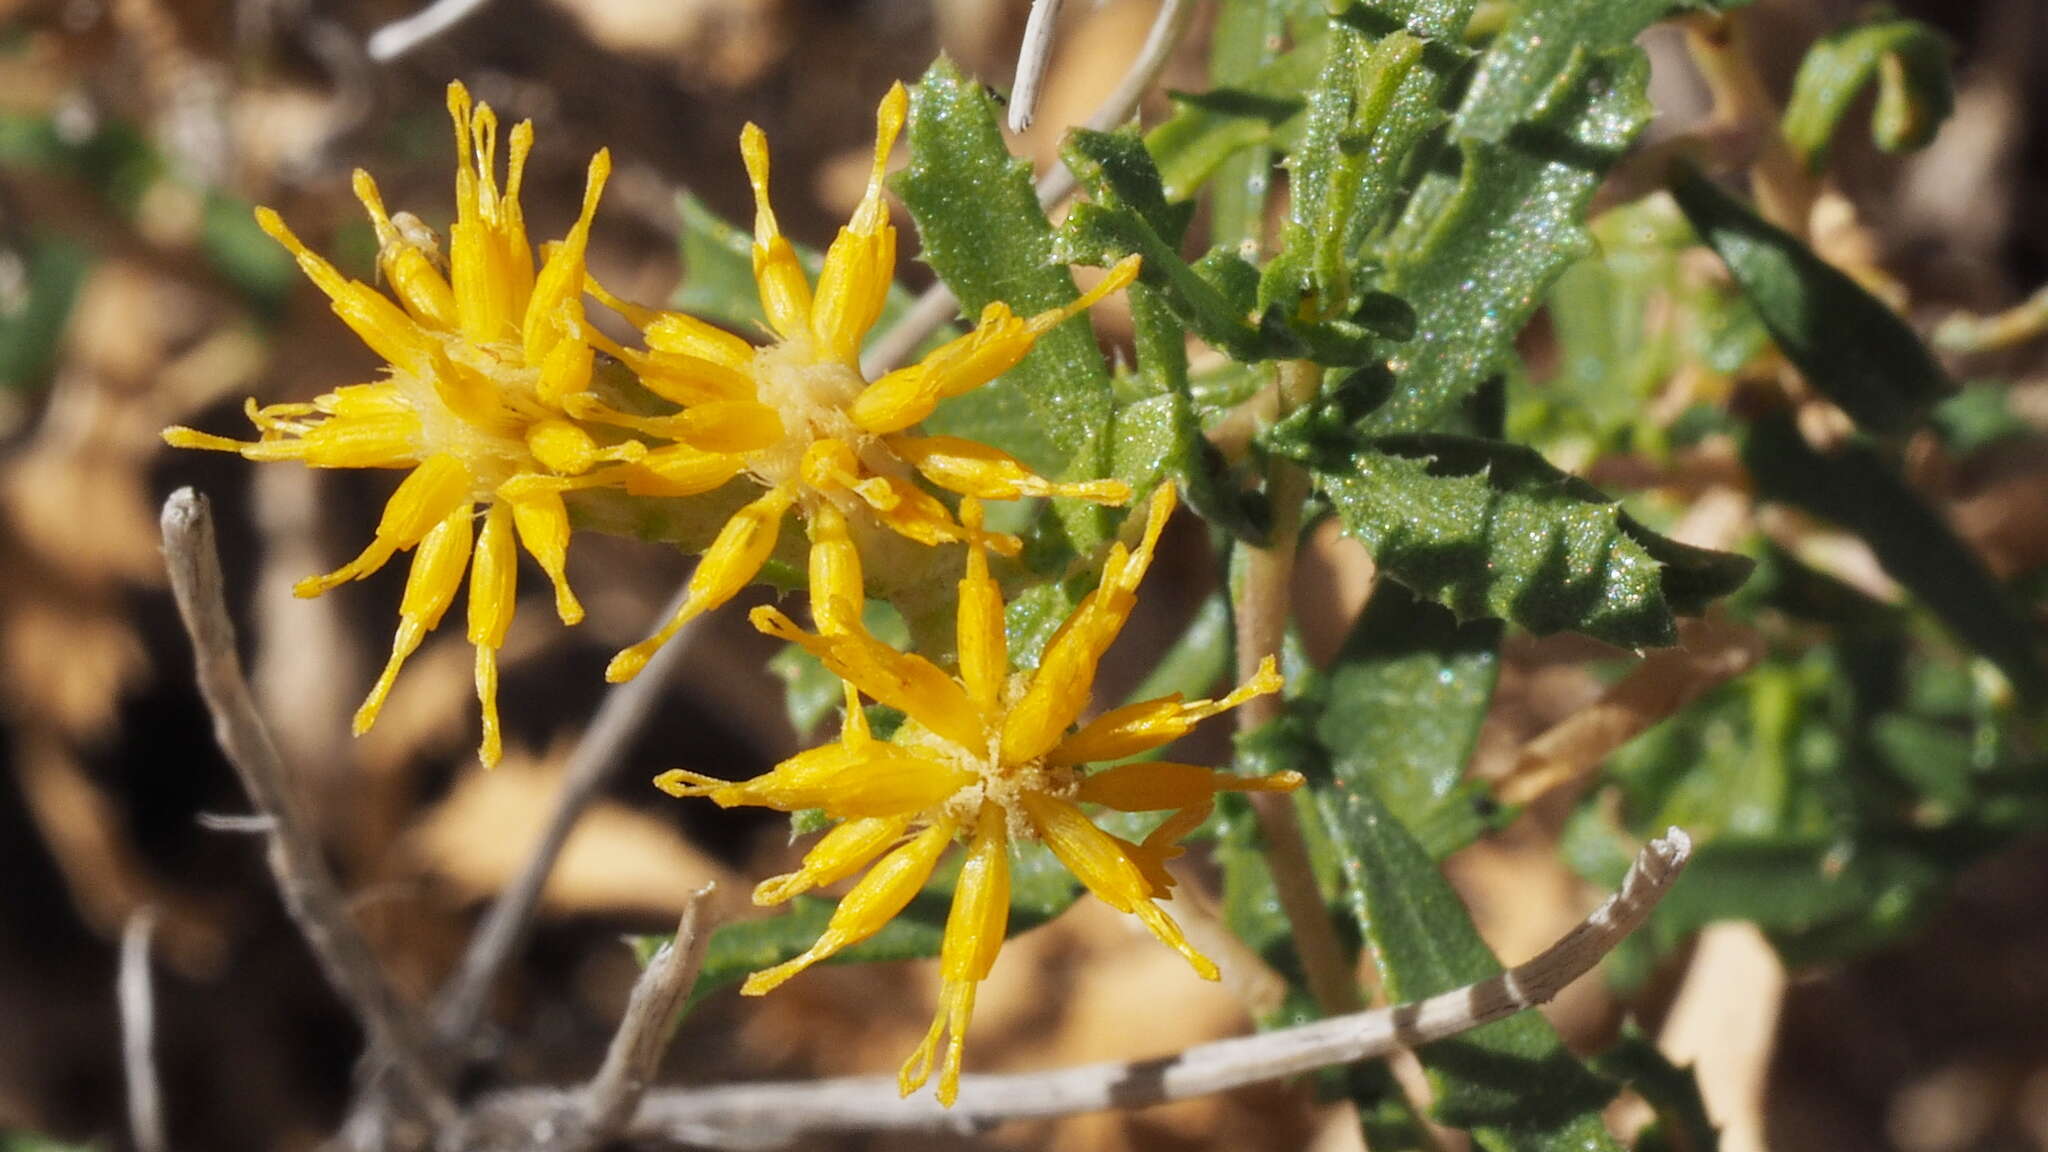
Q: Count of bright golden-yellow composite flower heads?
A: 3